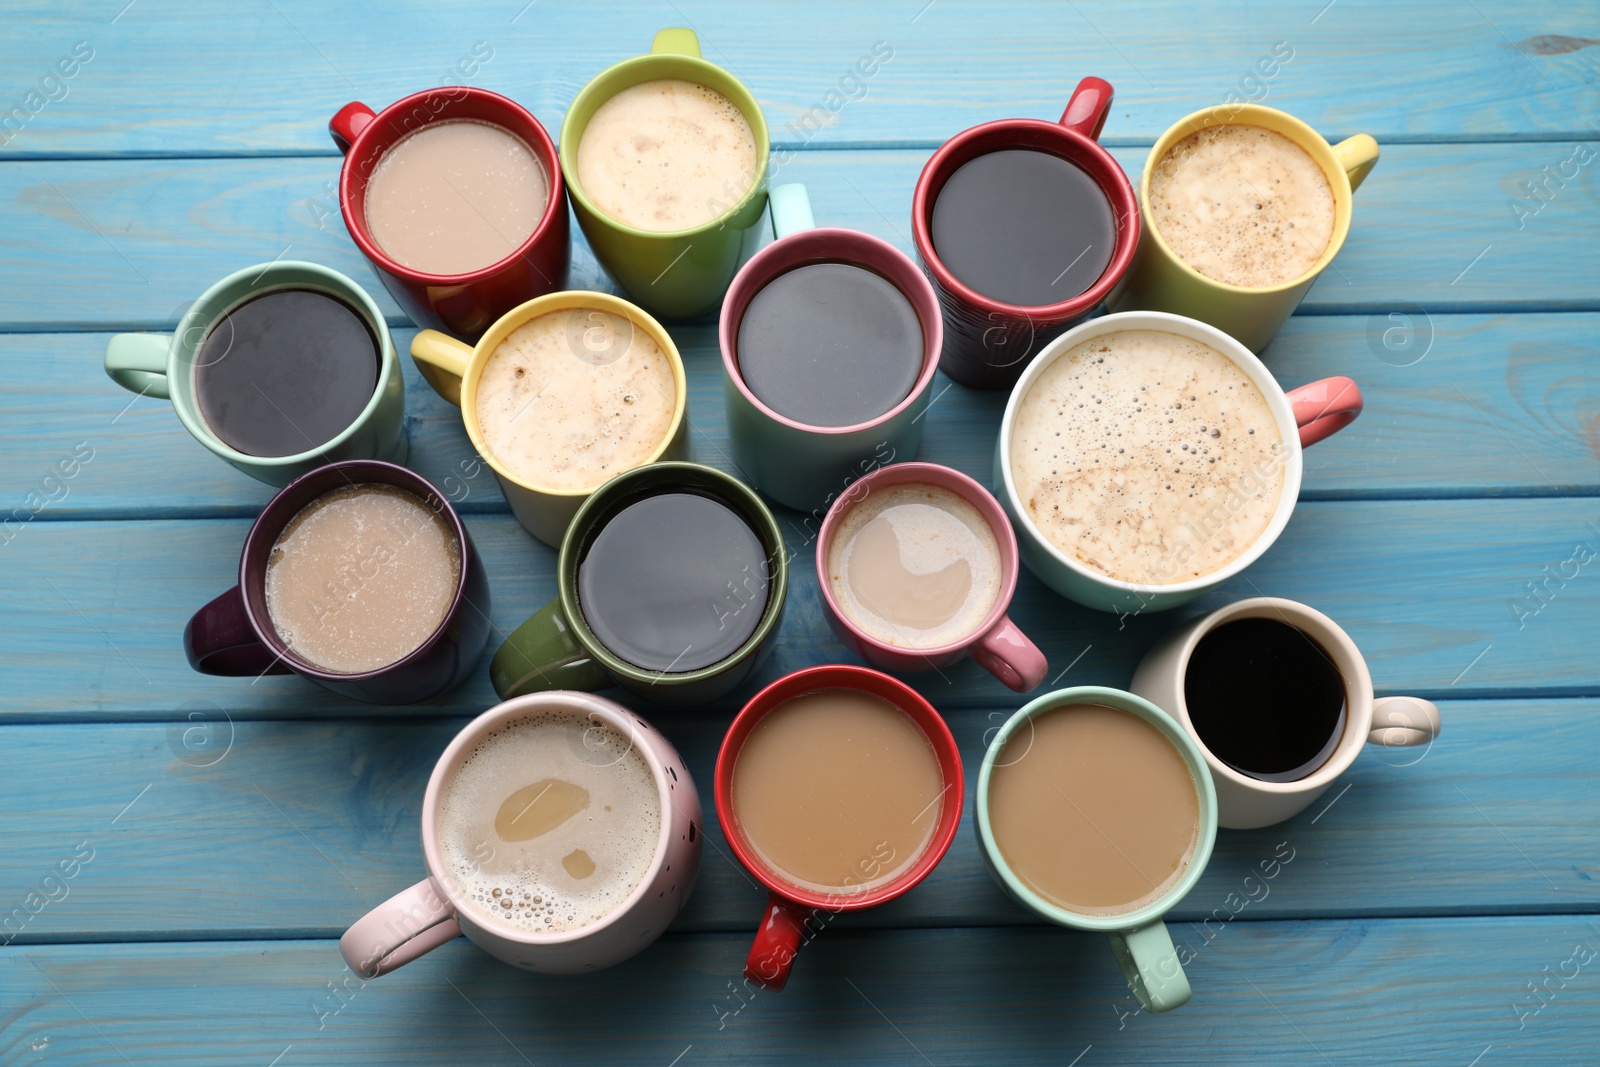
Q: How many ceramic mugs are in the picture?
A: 15